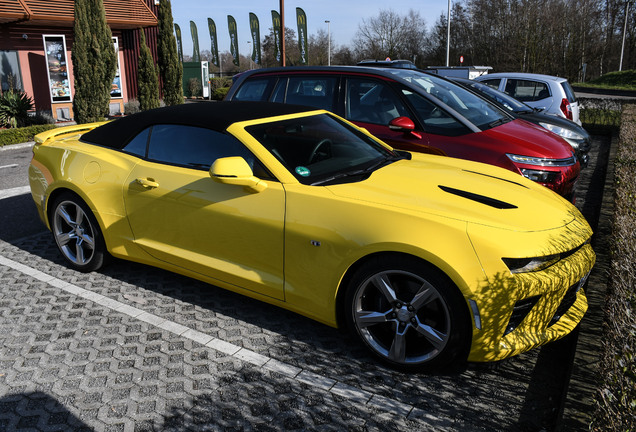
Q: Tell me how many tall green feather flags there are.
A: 7